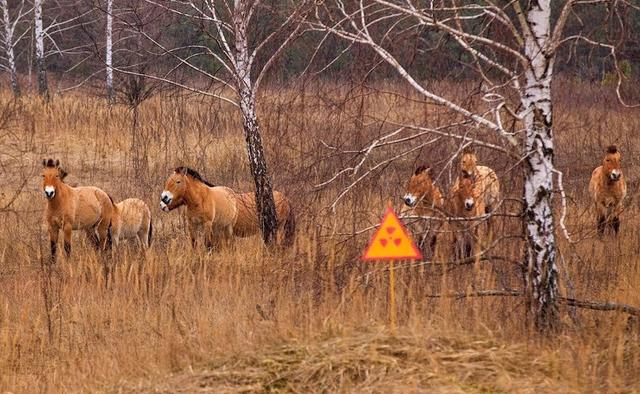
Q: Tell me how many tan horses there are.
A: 8